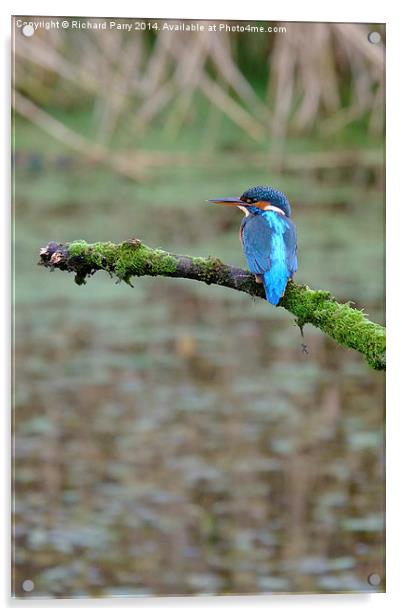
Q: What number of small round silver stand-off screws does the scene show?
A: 4